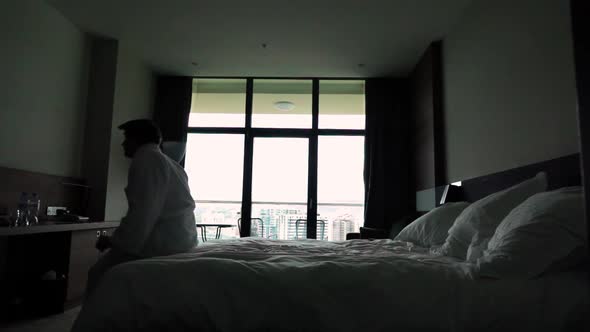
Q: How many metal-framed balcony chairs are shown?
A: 2